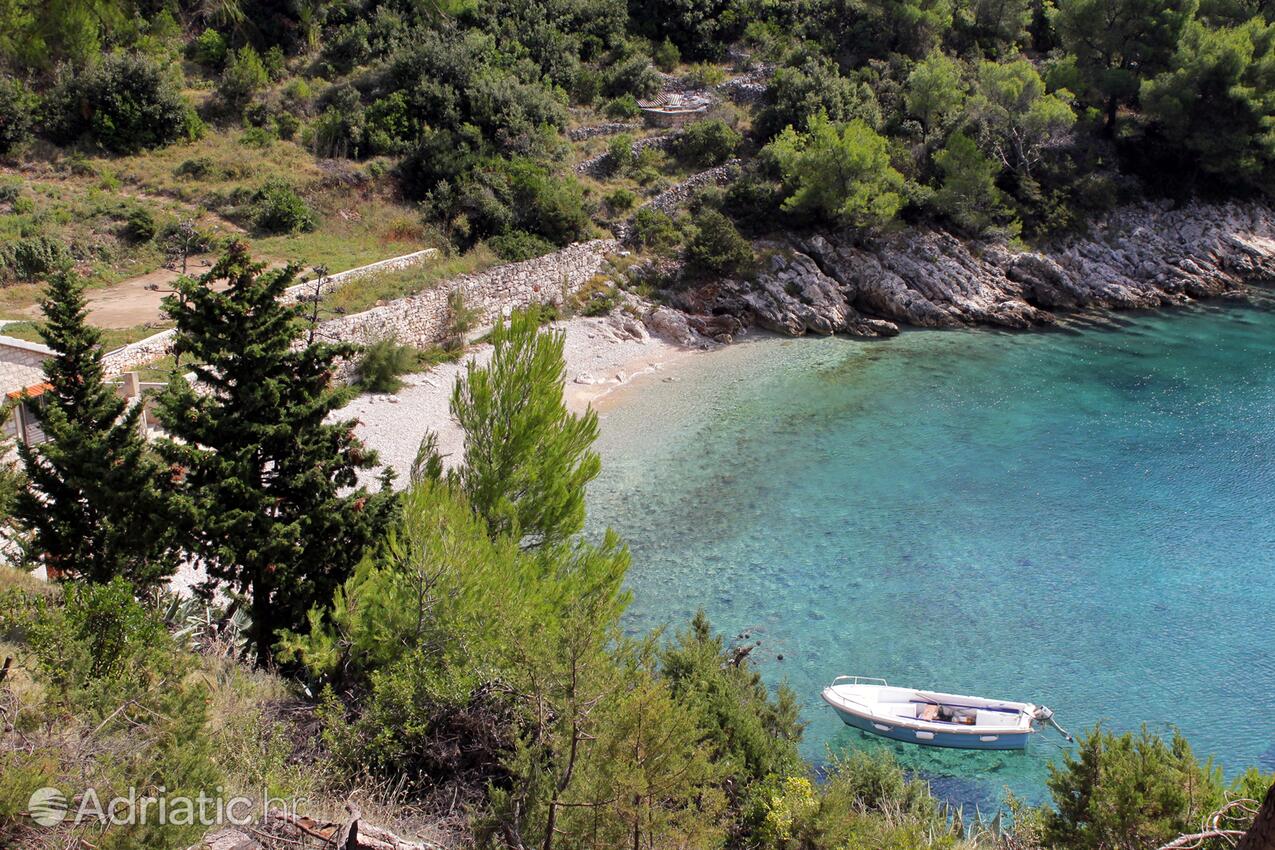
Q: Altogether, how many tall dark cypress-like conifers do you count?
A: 2